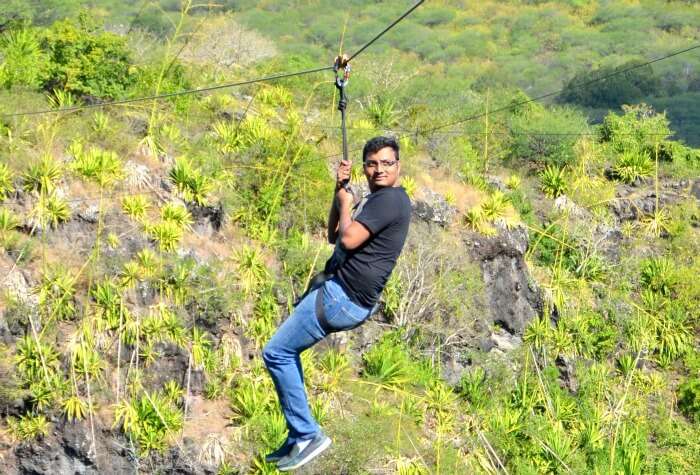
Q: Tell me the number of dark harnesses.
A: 1